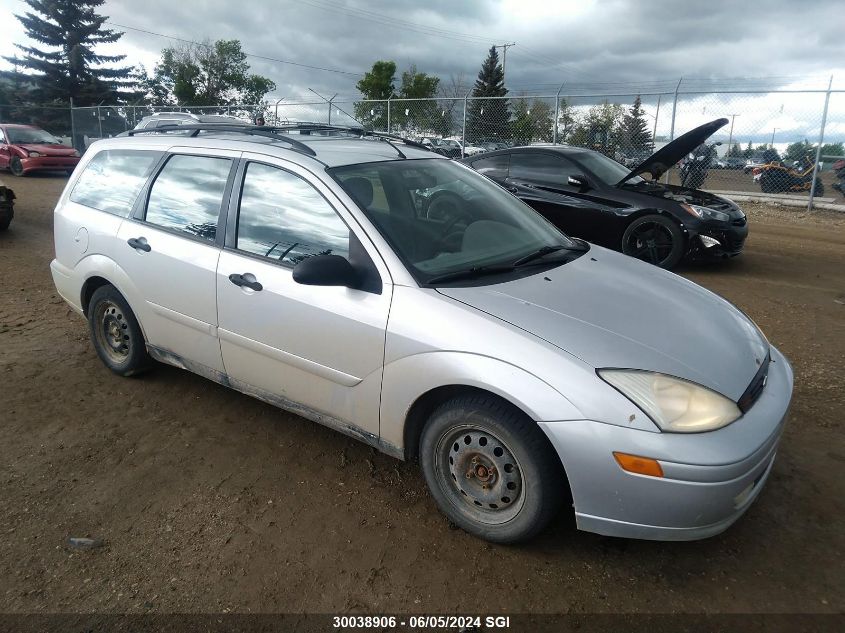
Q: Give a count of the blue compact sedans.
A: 0